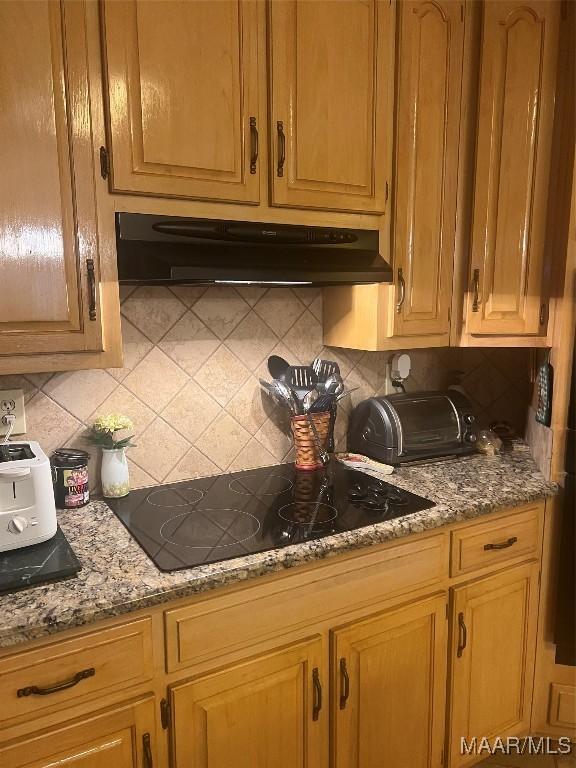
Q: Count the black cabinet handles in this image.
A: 11